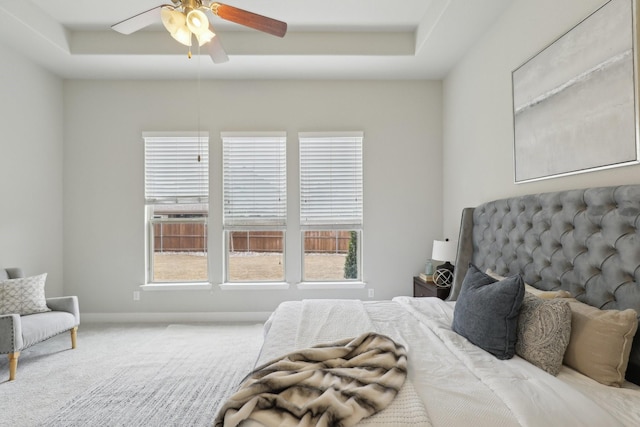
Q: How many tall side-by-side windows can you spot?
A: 3